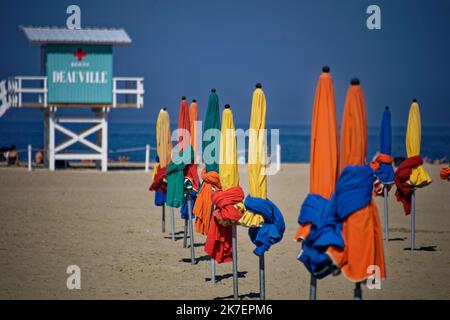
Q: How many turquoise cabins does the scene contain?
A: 1